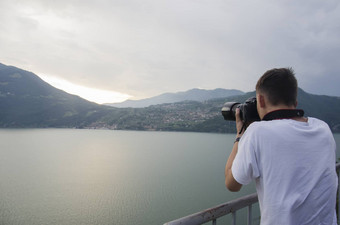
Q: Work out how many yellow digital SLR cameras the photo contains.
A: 0